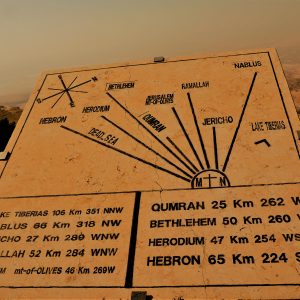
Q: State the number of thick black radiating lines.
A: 8